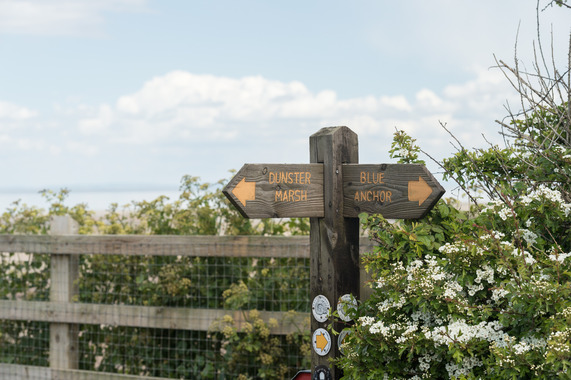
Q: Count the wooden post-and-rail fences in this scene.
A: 1